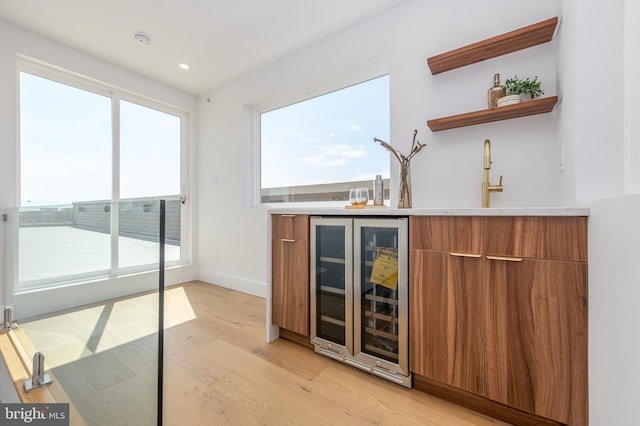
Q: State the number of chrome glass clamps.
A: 2